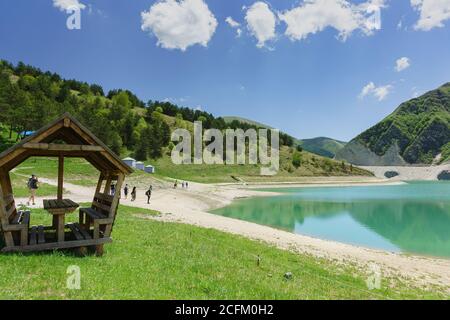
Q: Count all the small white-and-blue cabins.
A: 3